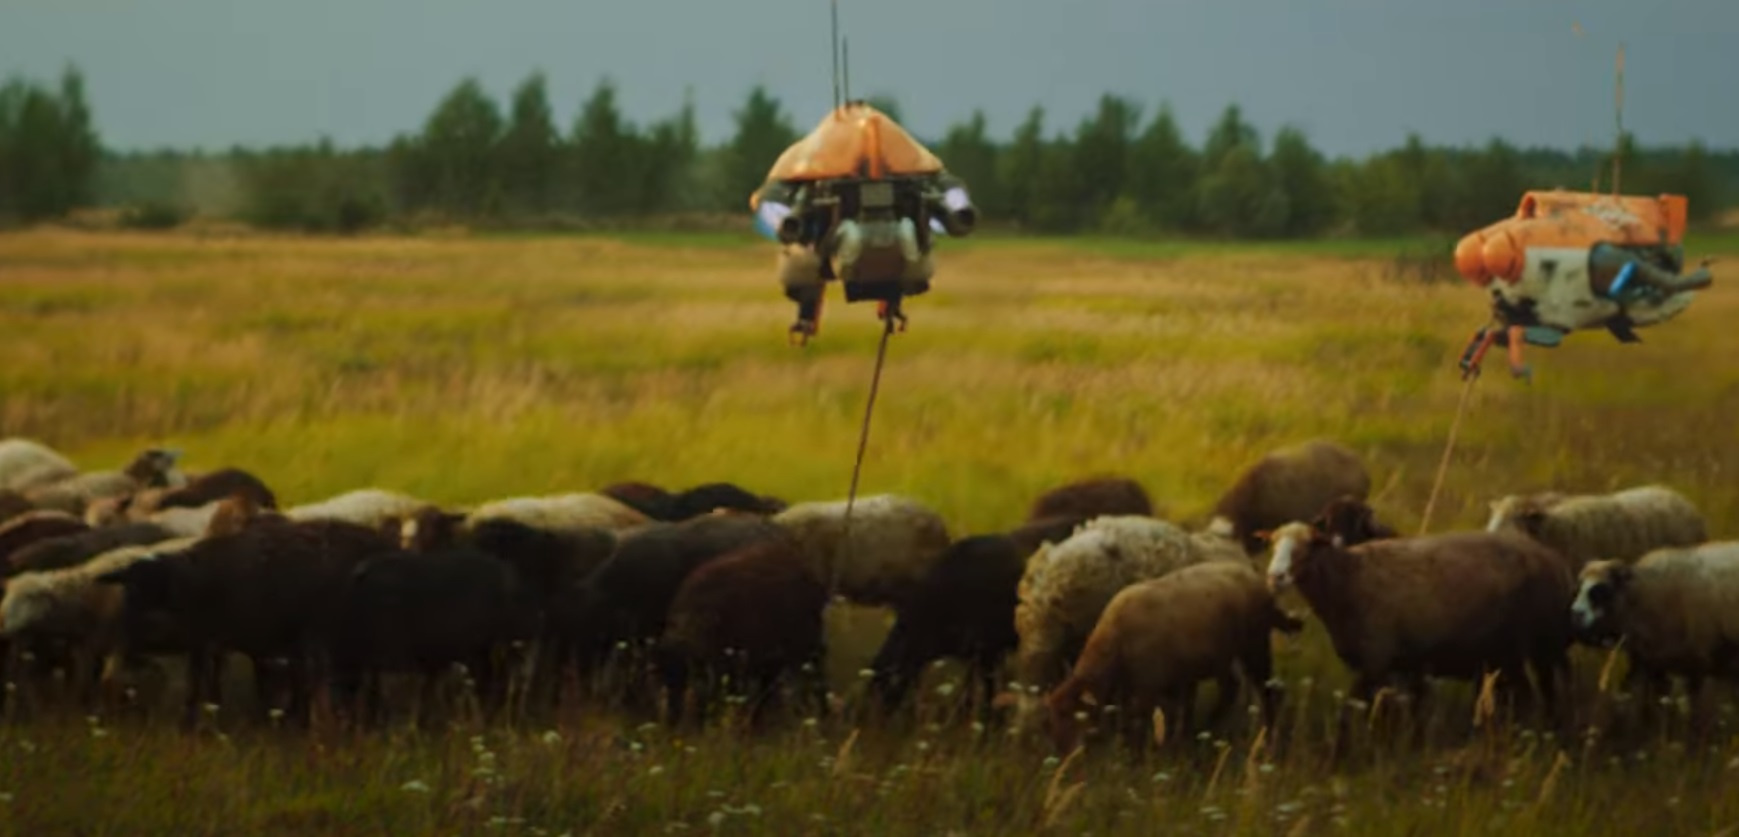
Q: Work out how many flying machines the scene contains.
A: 2